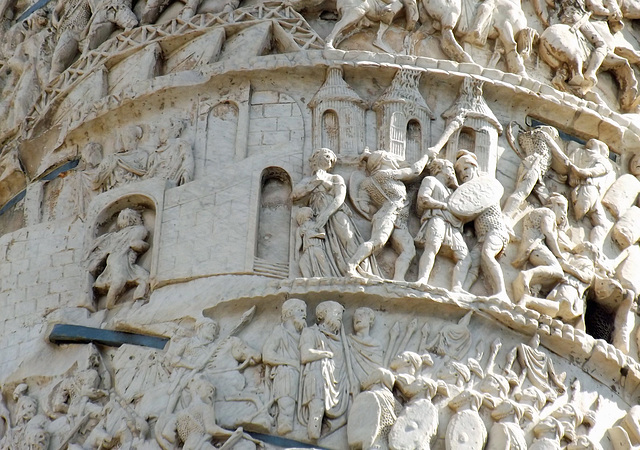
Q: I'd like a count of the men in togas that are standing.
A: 3